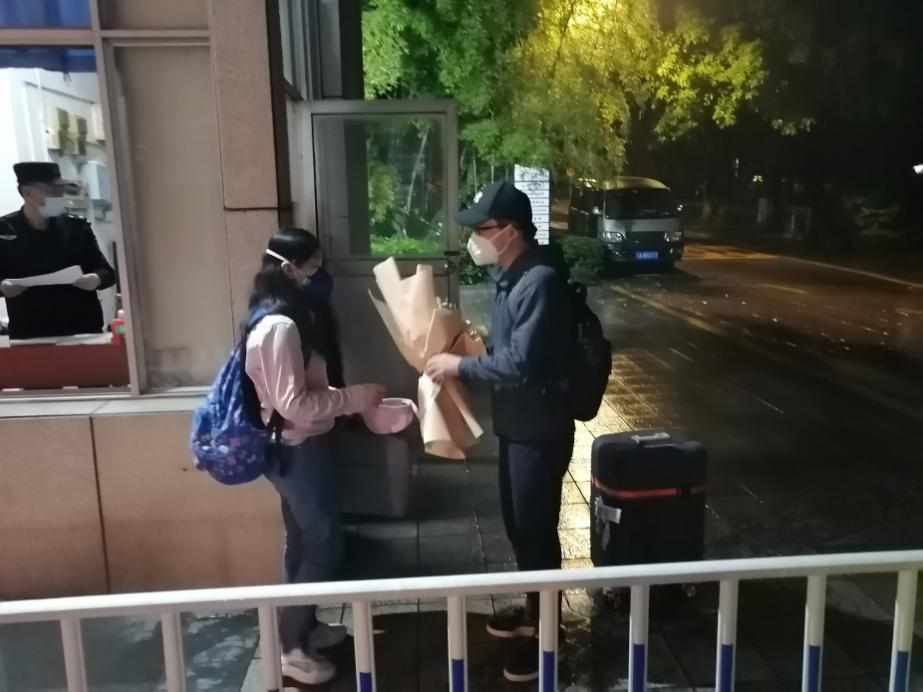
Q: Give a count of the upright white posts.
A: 10